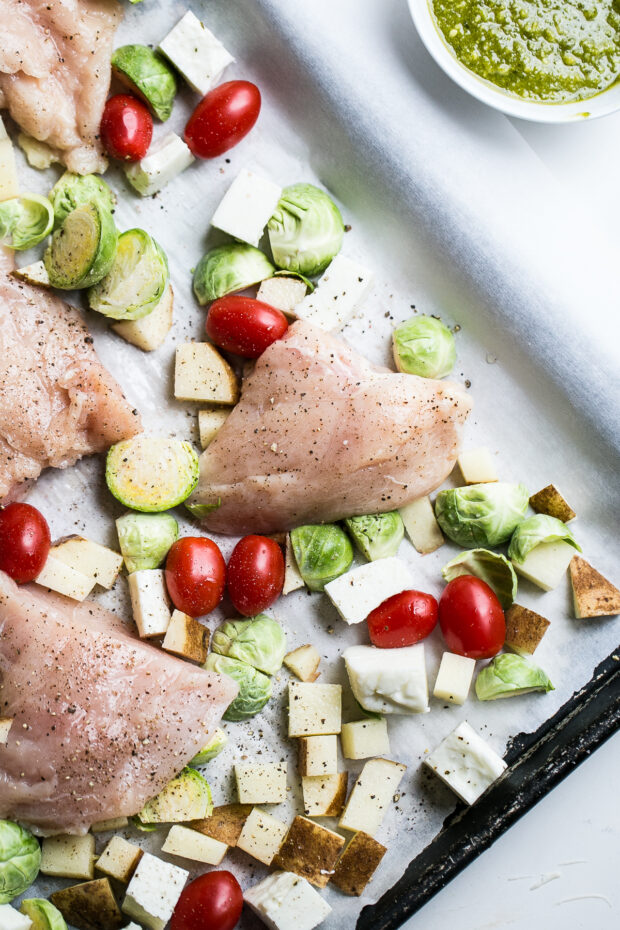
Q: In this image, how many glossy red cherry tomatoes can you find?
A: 9